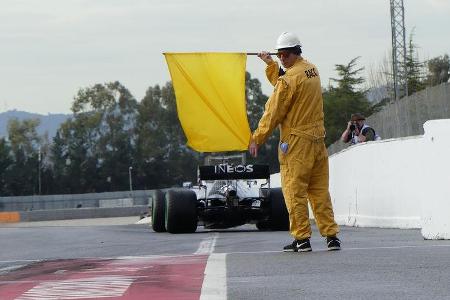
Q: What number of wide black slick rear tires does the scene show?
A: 2